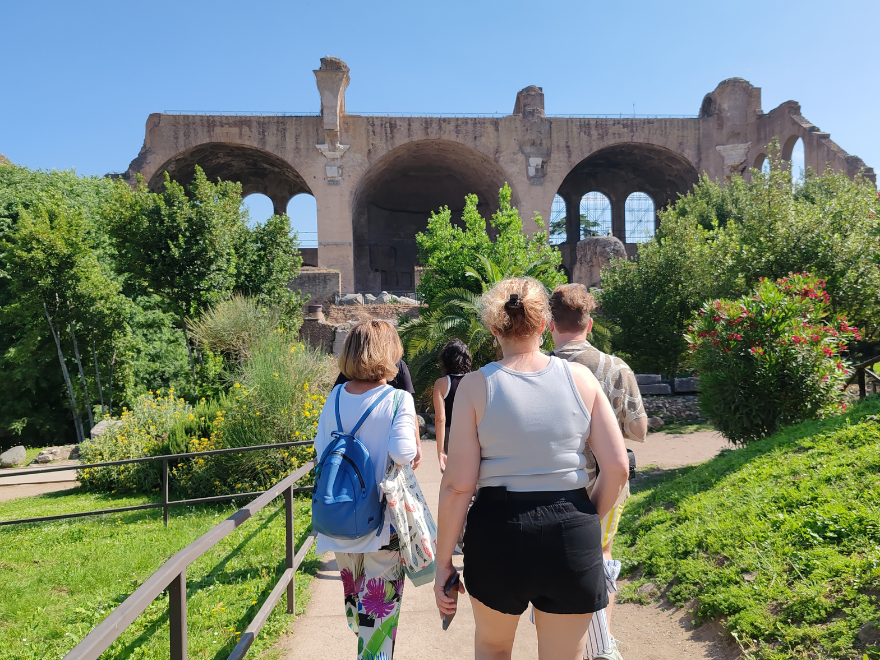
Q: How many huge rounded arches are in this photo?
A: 3